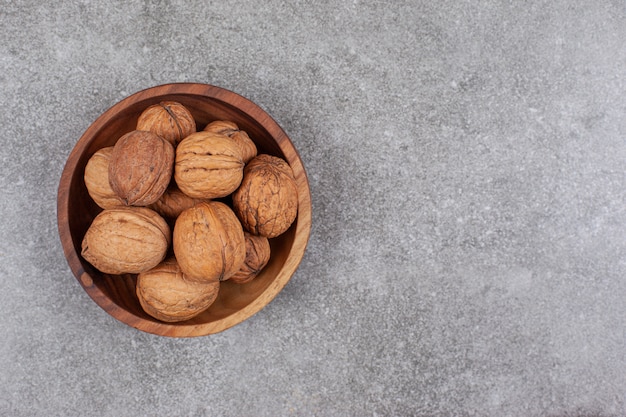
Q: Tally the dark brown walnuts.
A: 1